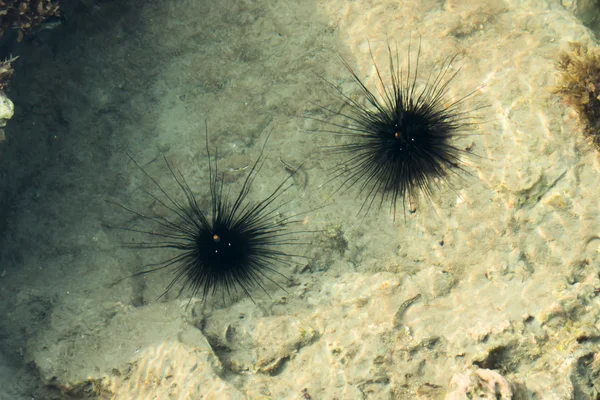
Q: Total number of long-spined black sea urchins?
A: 2